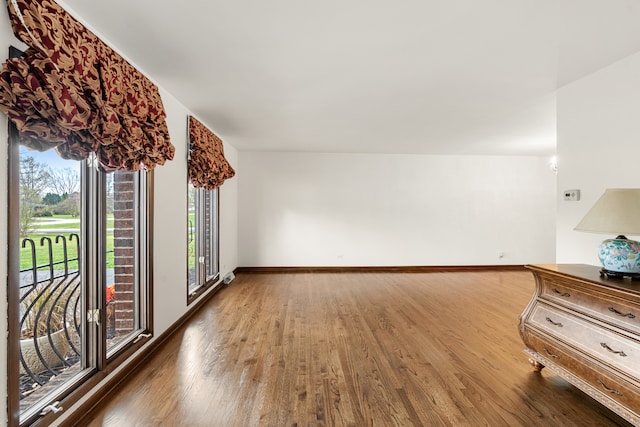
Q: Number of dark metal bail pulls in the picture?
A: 6